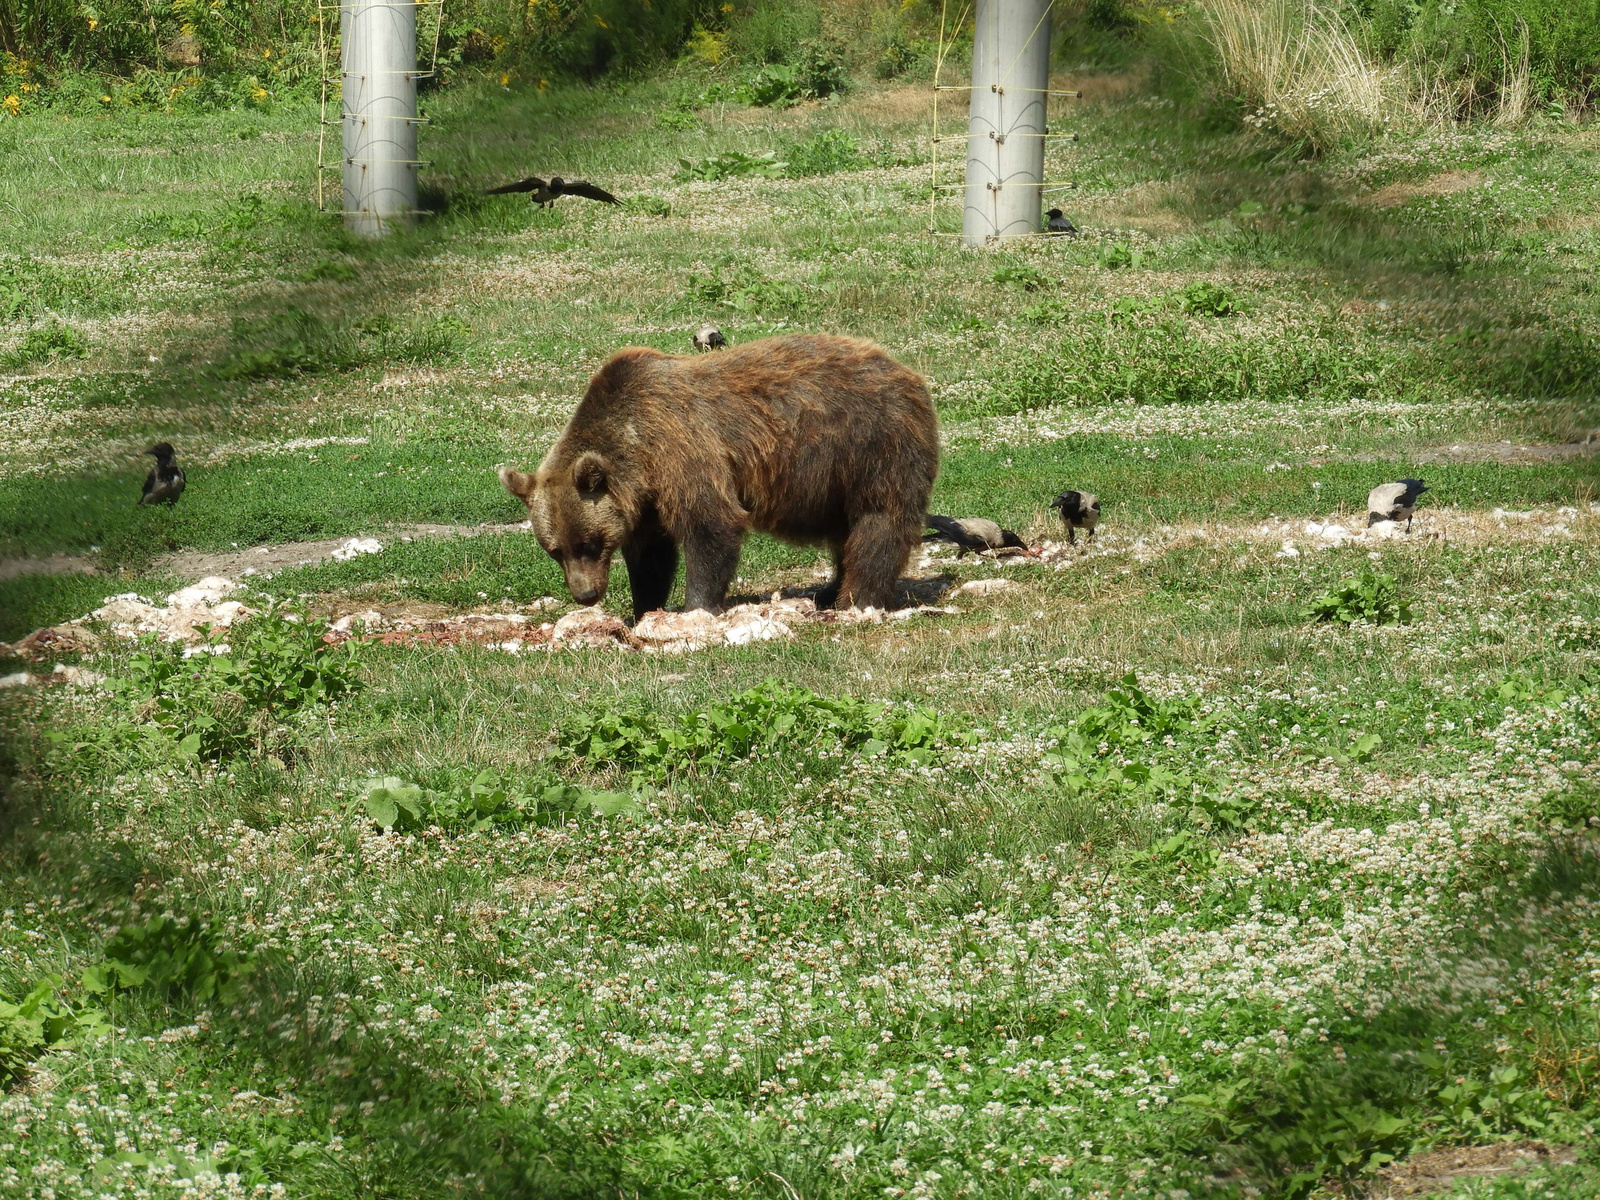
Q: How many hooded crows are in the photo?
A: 7